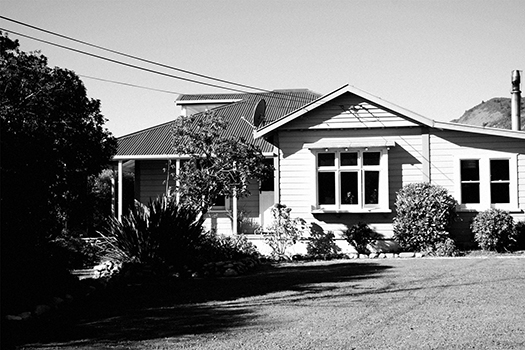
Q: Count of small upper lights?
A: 3